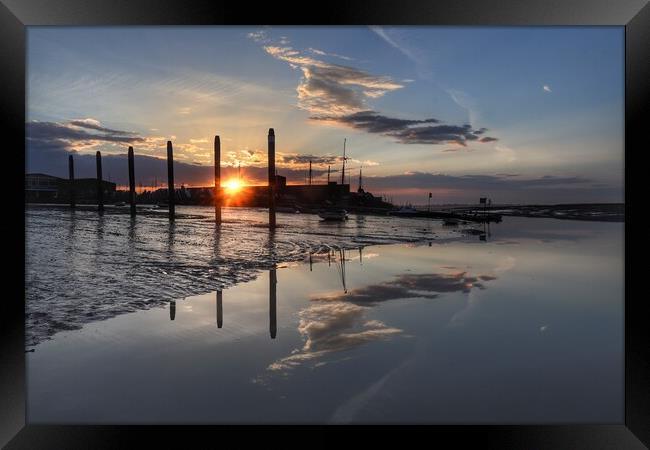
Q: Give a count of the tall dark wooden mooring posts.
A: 6